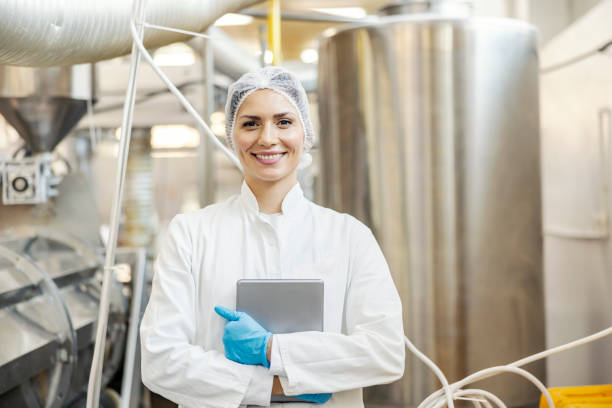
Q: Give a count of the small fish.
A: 0